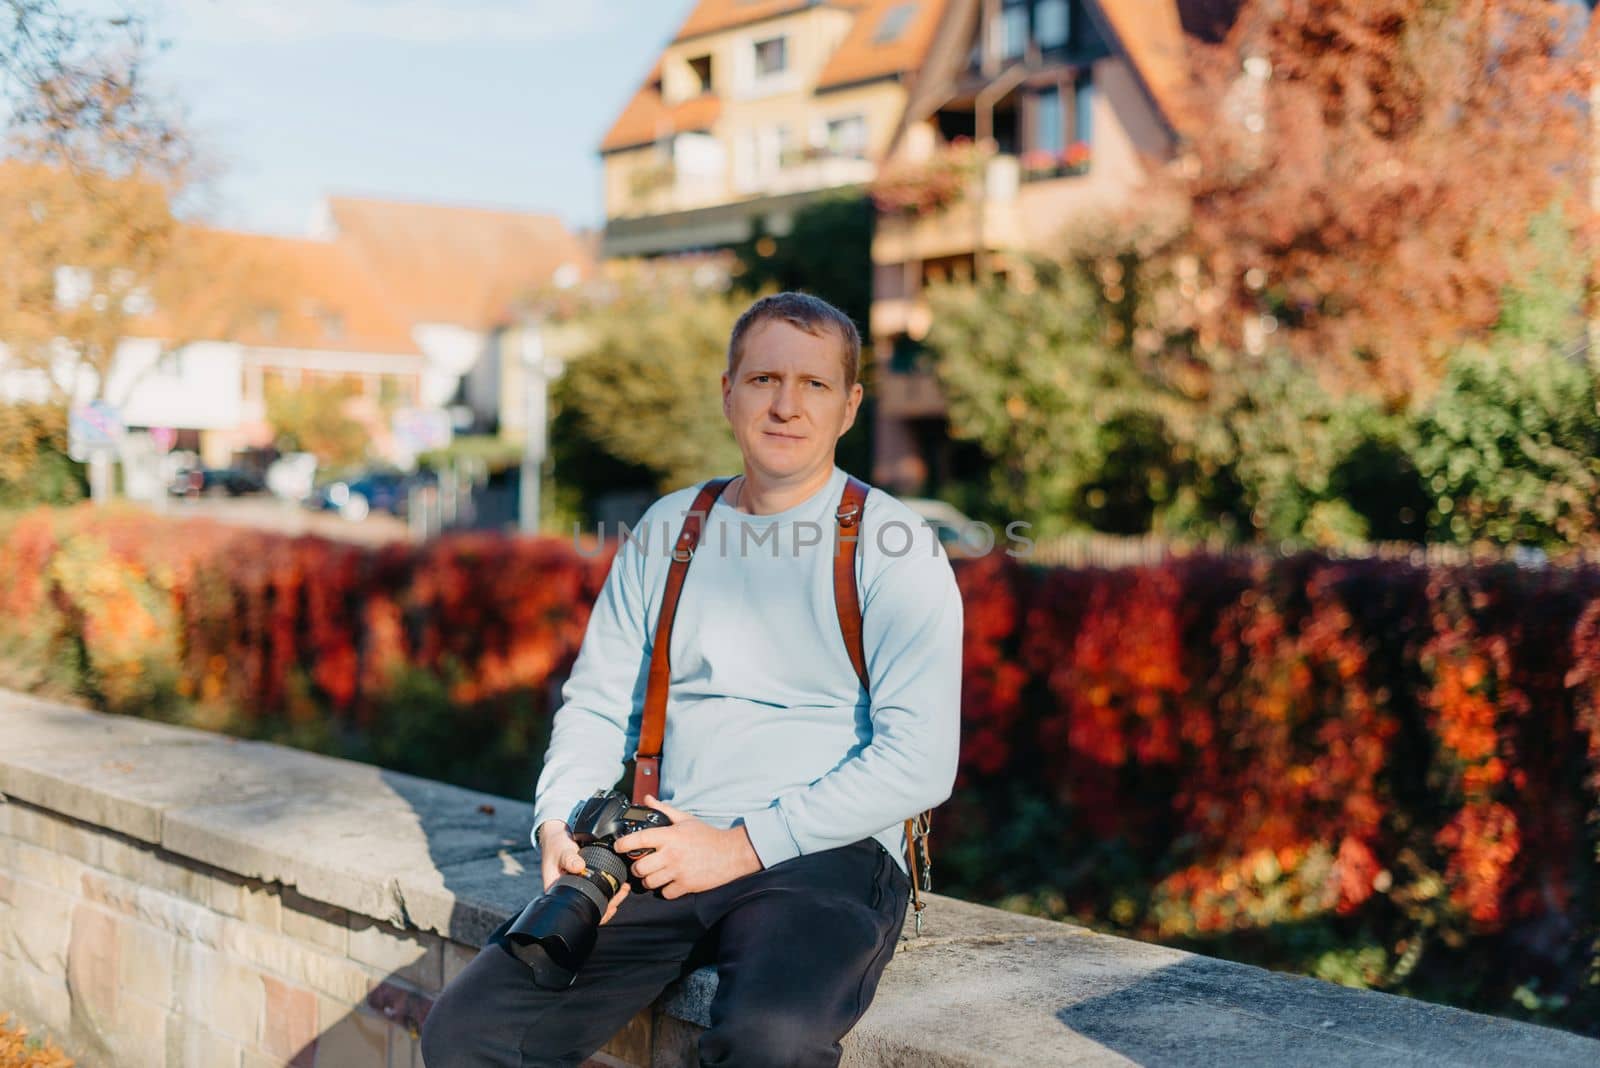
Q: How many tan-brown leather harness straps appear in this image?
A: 2